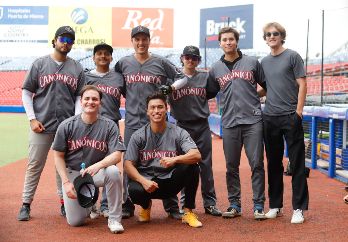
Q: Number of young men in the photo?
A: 8